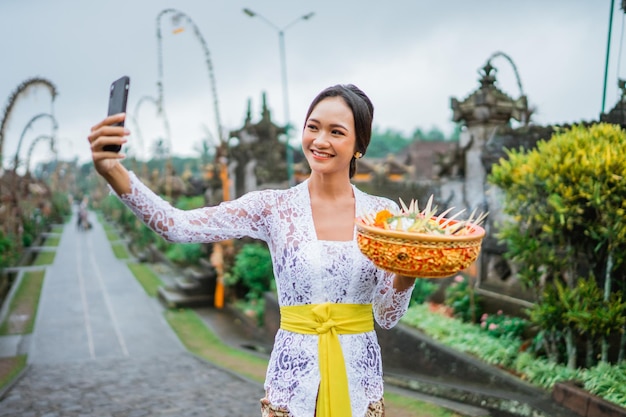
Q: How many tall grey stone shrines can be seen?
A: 2